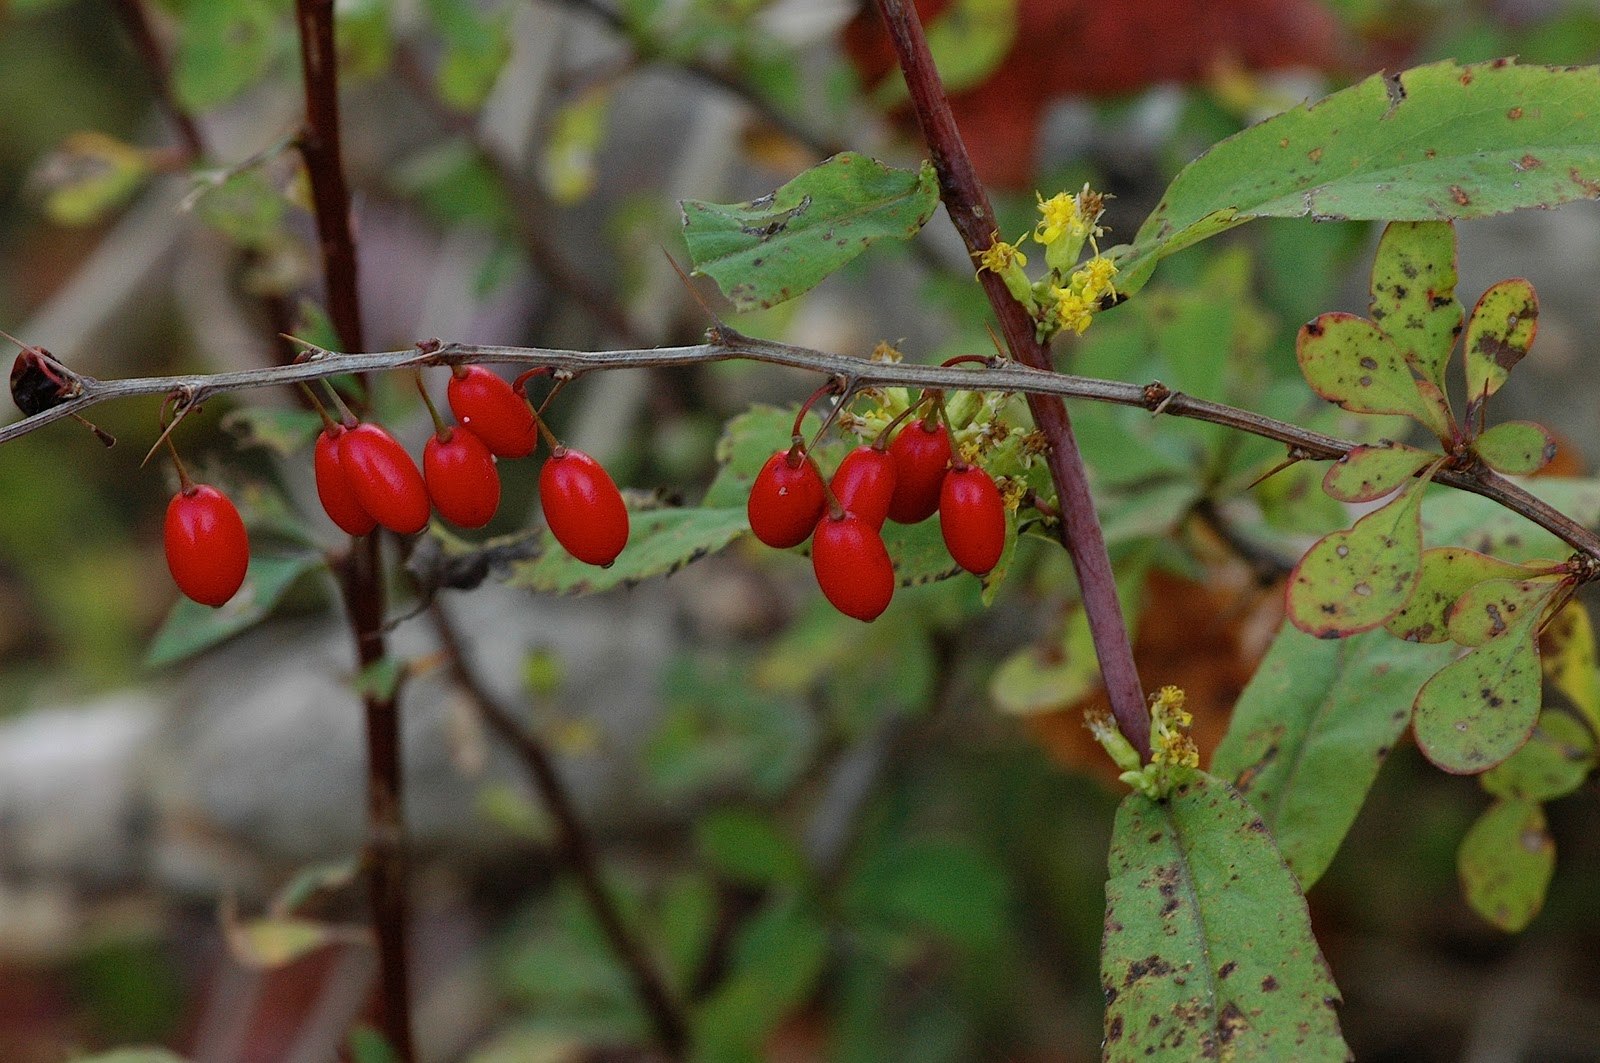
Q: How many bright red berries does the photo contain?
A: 11